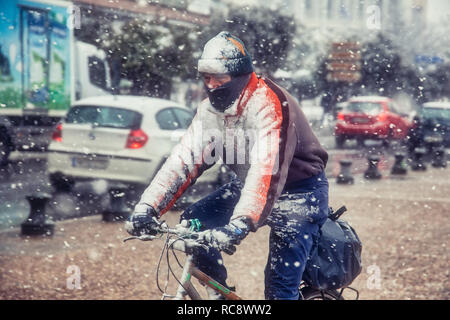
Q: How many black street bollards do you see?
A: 7